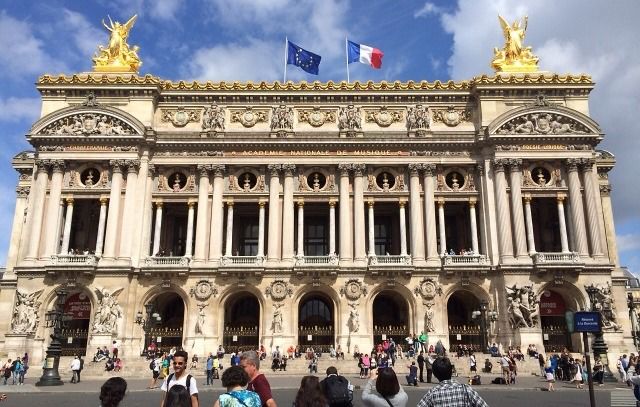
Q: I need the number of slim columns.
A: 14